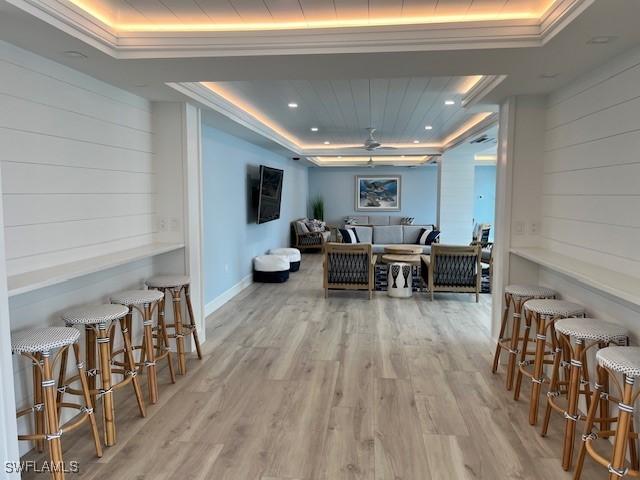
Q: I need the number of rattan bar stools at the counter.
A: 8